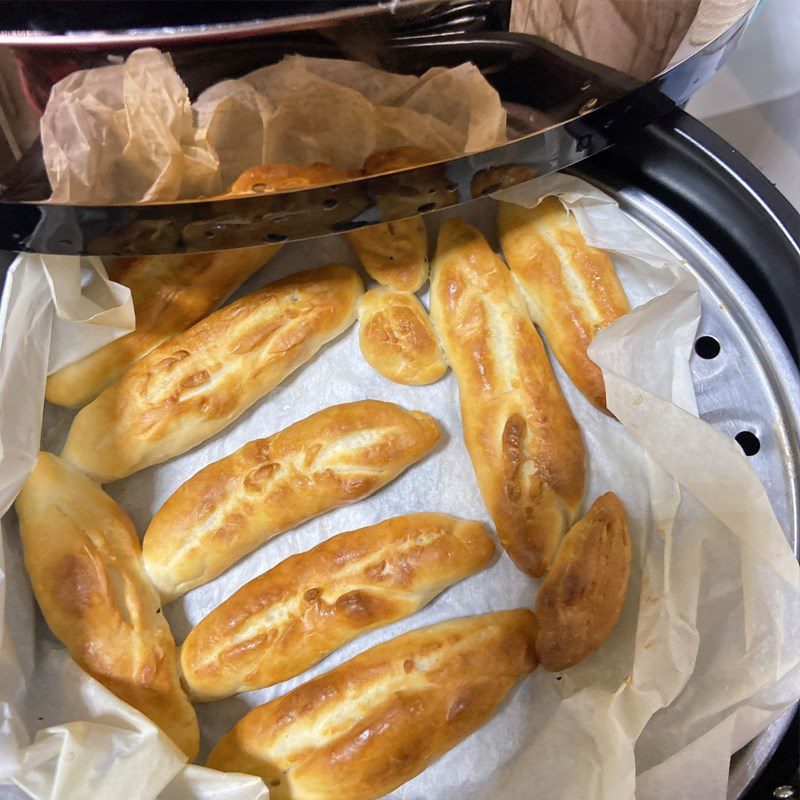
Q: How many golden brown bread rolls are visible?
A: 11